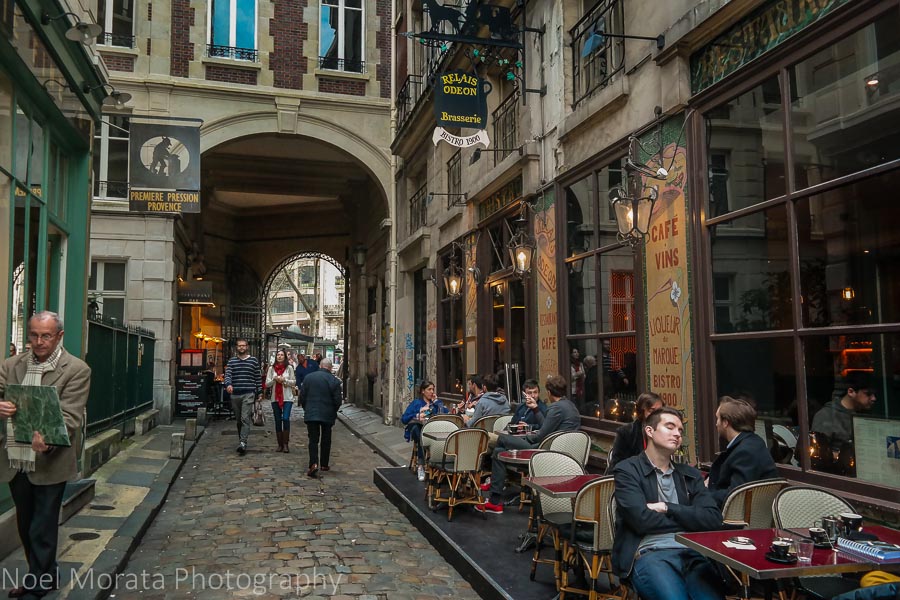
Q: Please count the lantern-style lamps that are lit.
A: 3